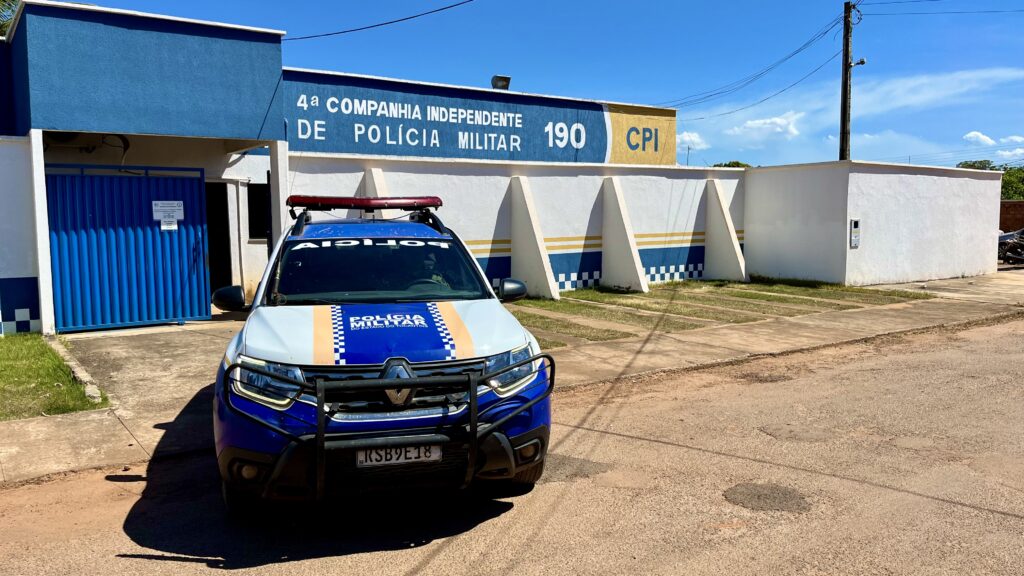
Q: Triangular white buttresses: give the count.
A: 4